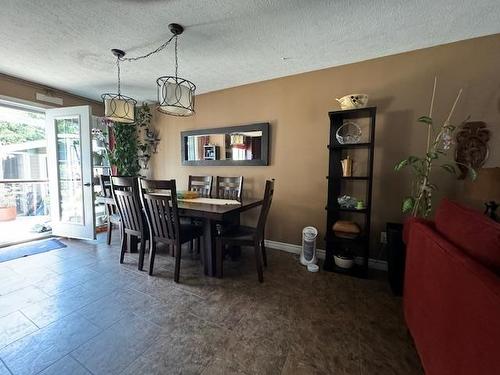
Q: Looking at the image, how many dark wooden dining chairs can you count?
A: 6